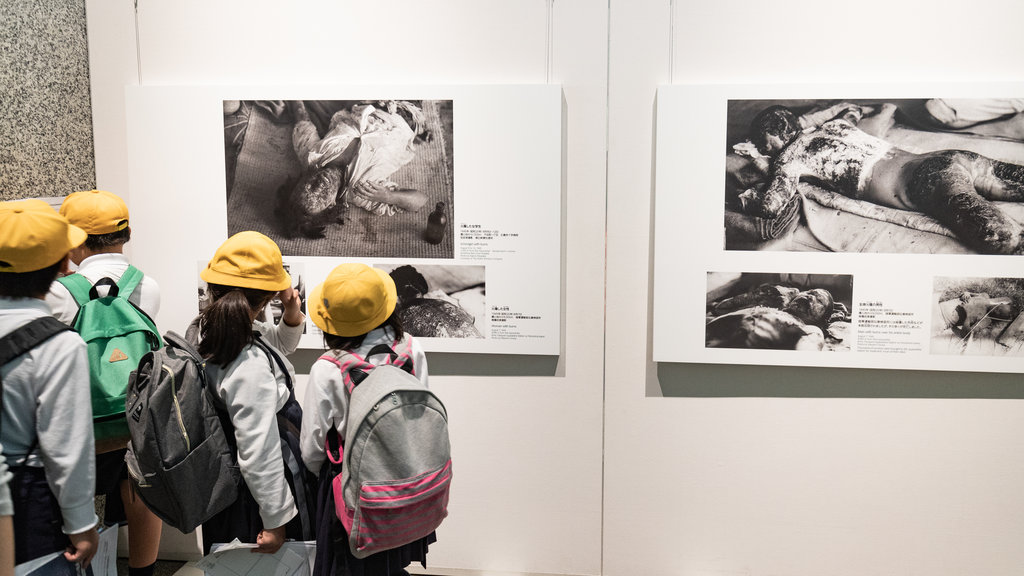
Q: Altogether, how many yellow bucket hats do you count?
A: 2